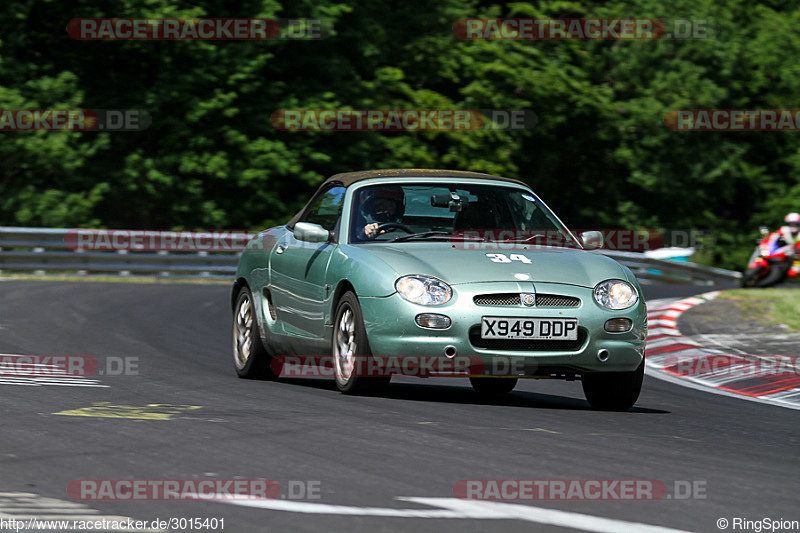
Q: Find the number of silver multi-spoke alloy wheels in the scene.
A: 2